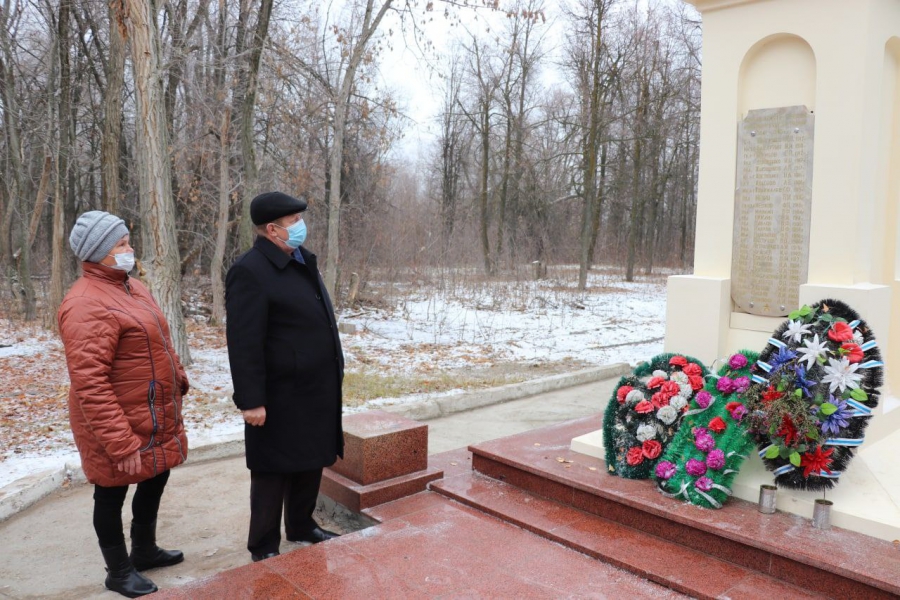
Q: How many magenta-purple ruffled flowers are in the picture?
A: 11